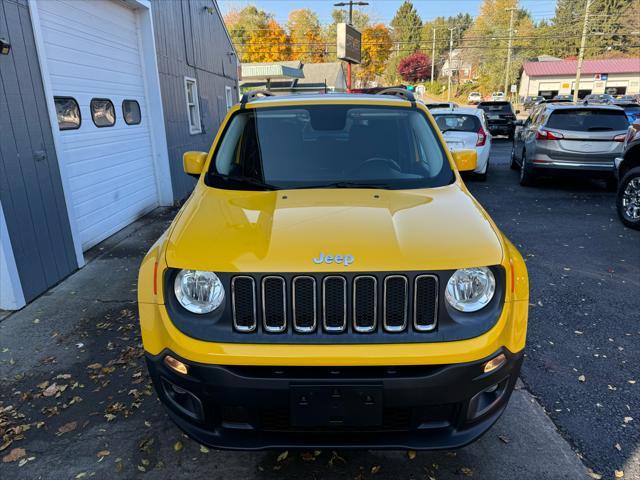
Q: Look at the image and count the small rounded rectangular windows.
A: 3